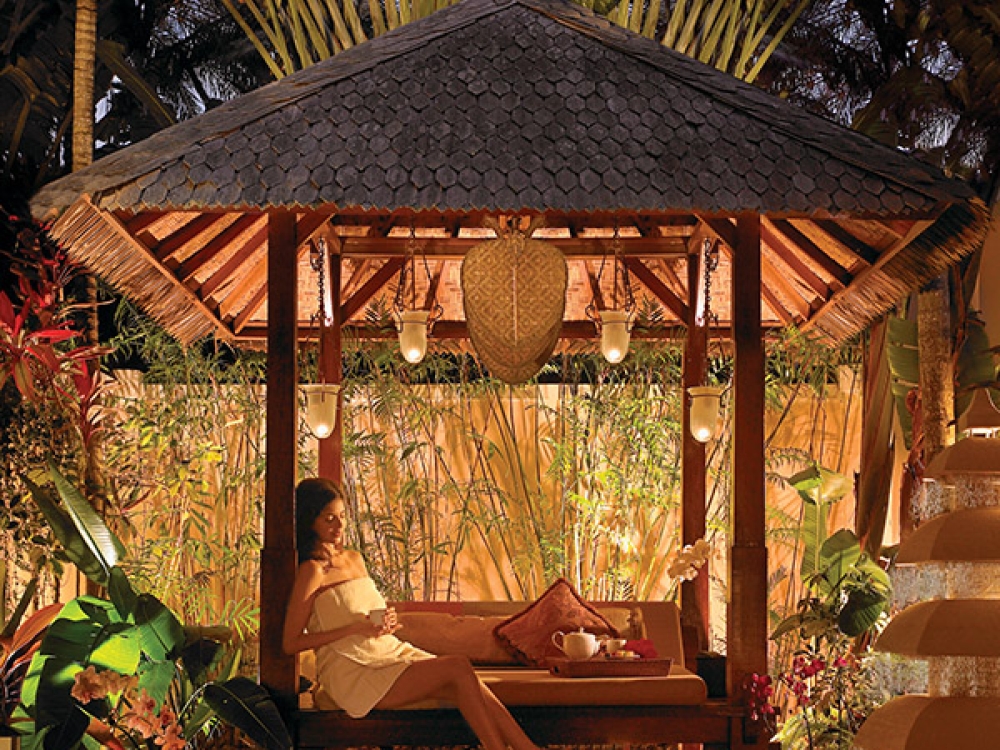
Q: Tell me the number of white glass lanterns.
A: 4